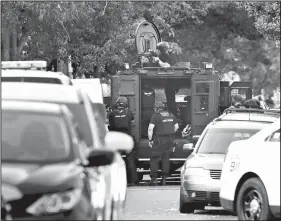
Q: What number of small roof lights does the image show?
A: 2